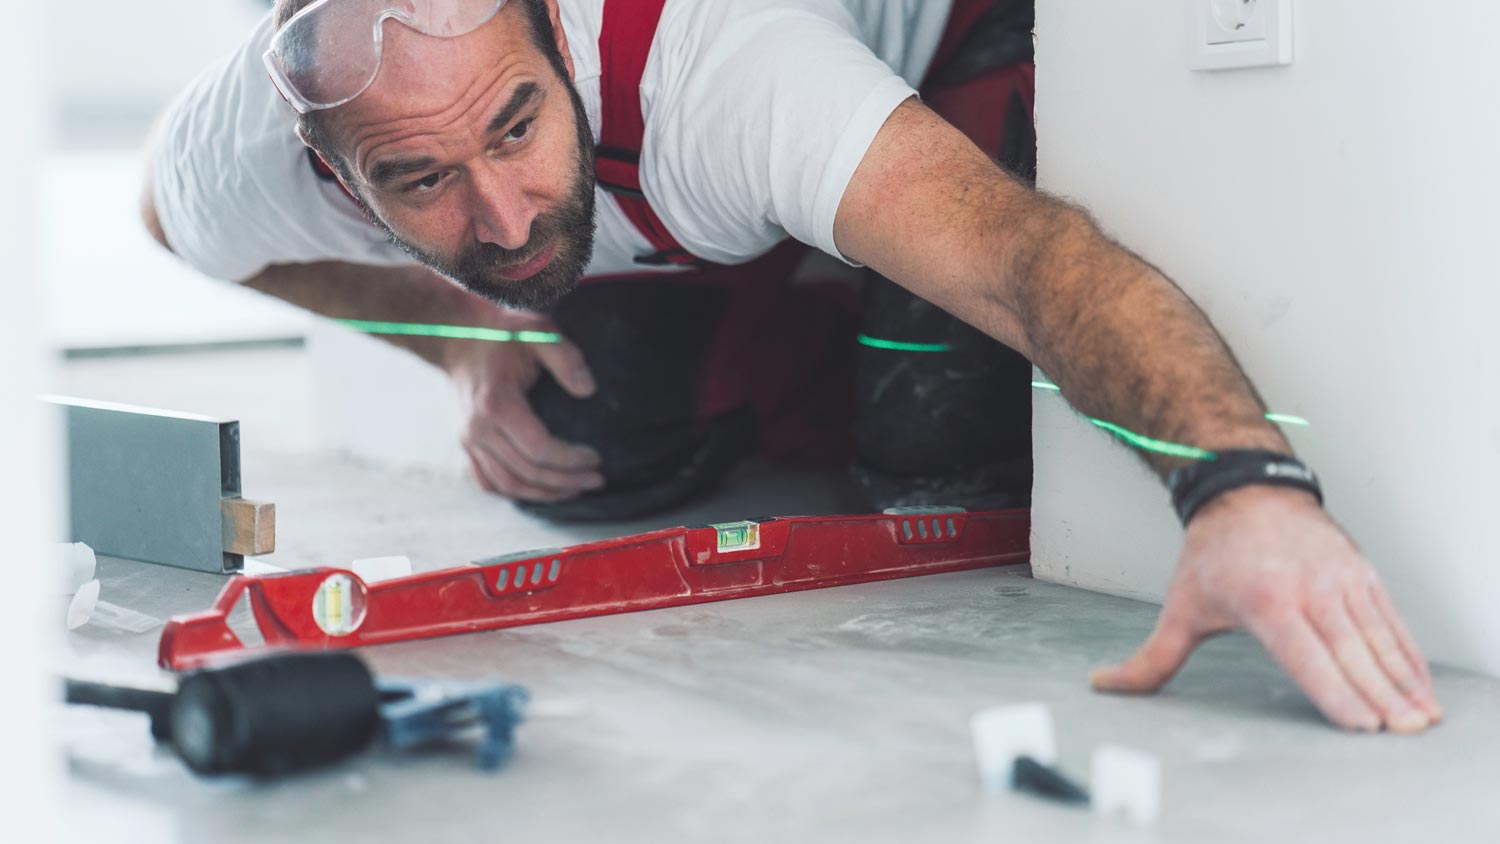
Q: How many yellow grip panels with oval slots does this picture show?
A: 0